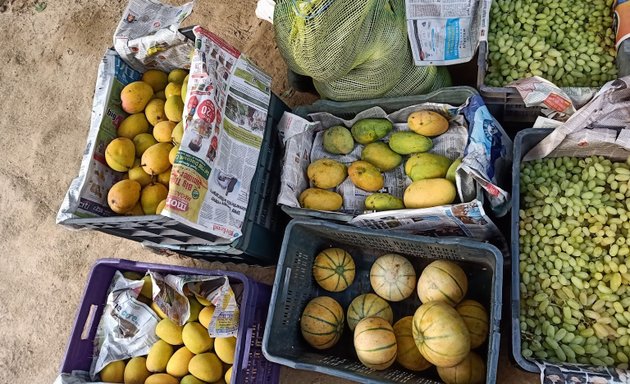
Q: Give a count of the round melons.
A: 10